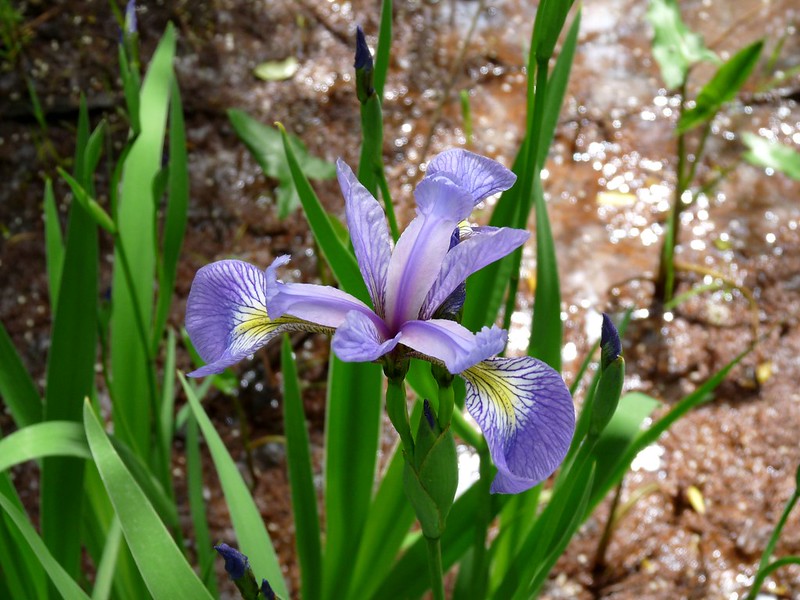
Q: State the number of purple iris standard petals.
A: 3